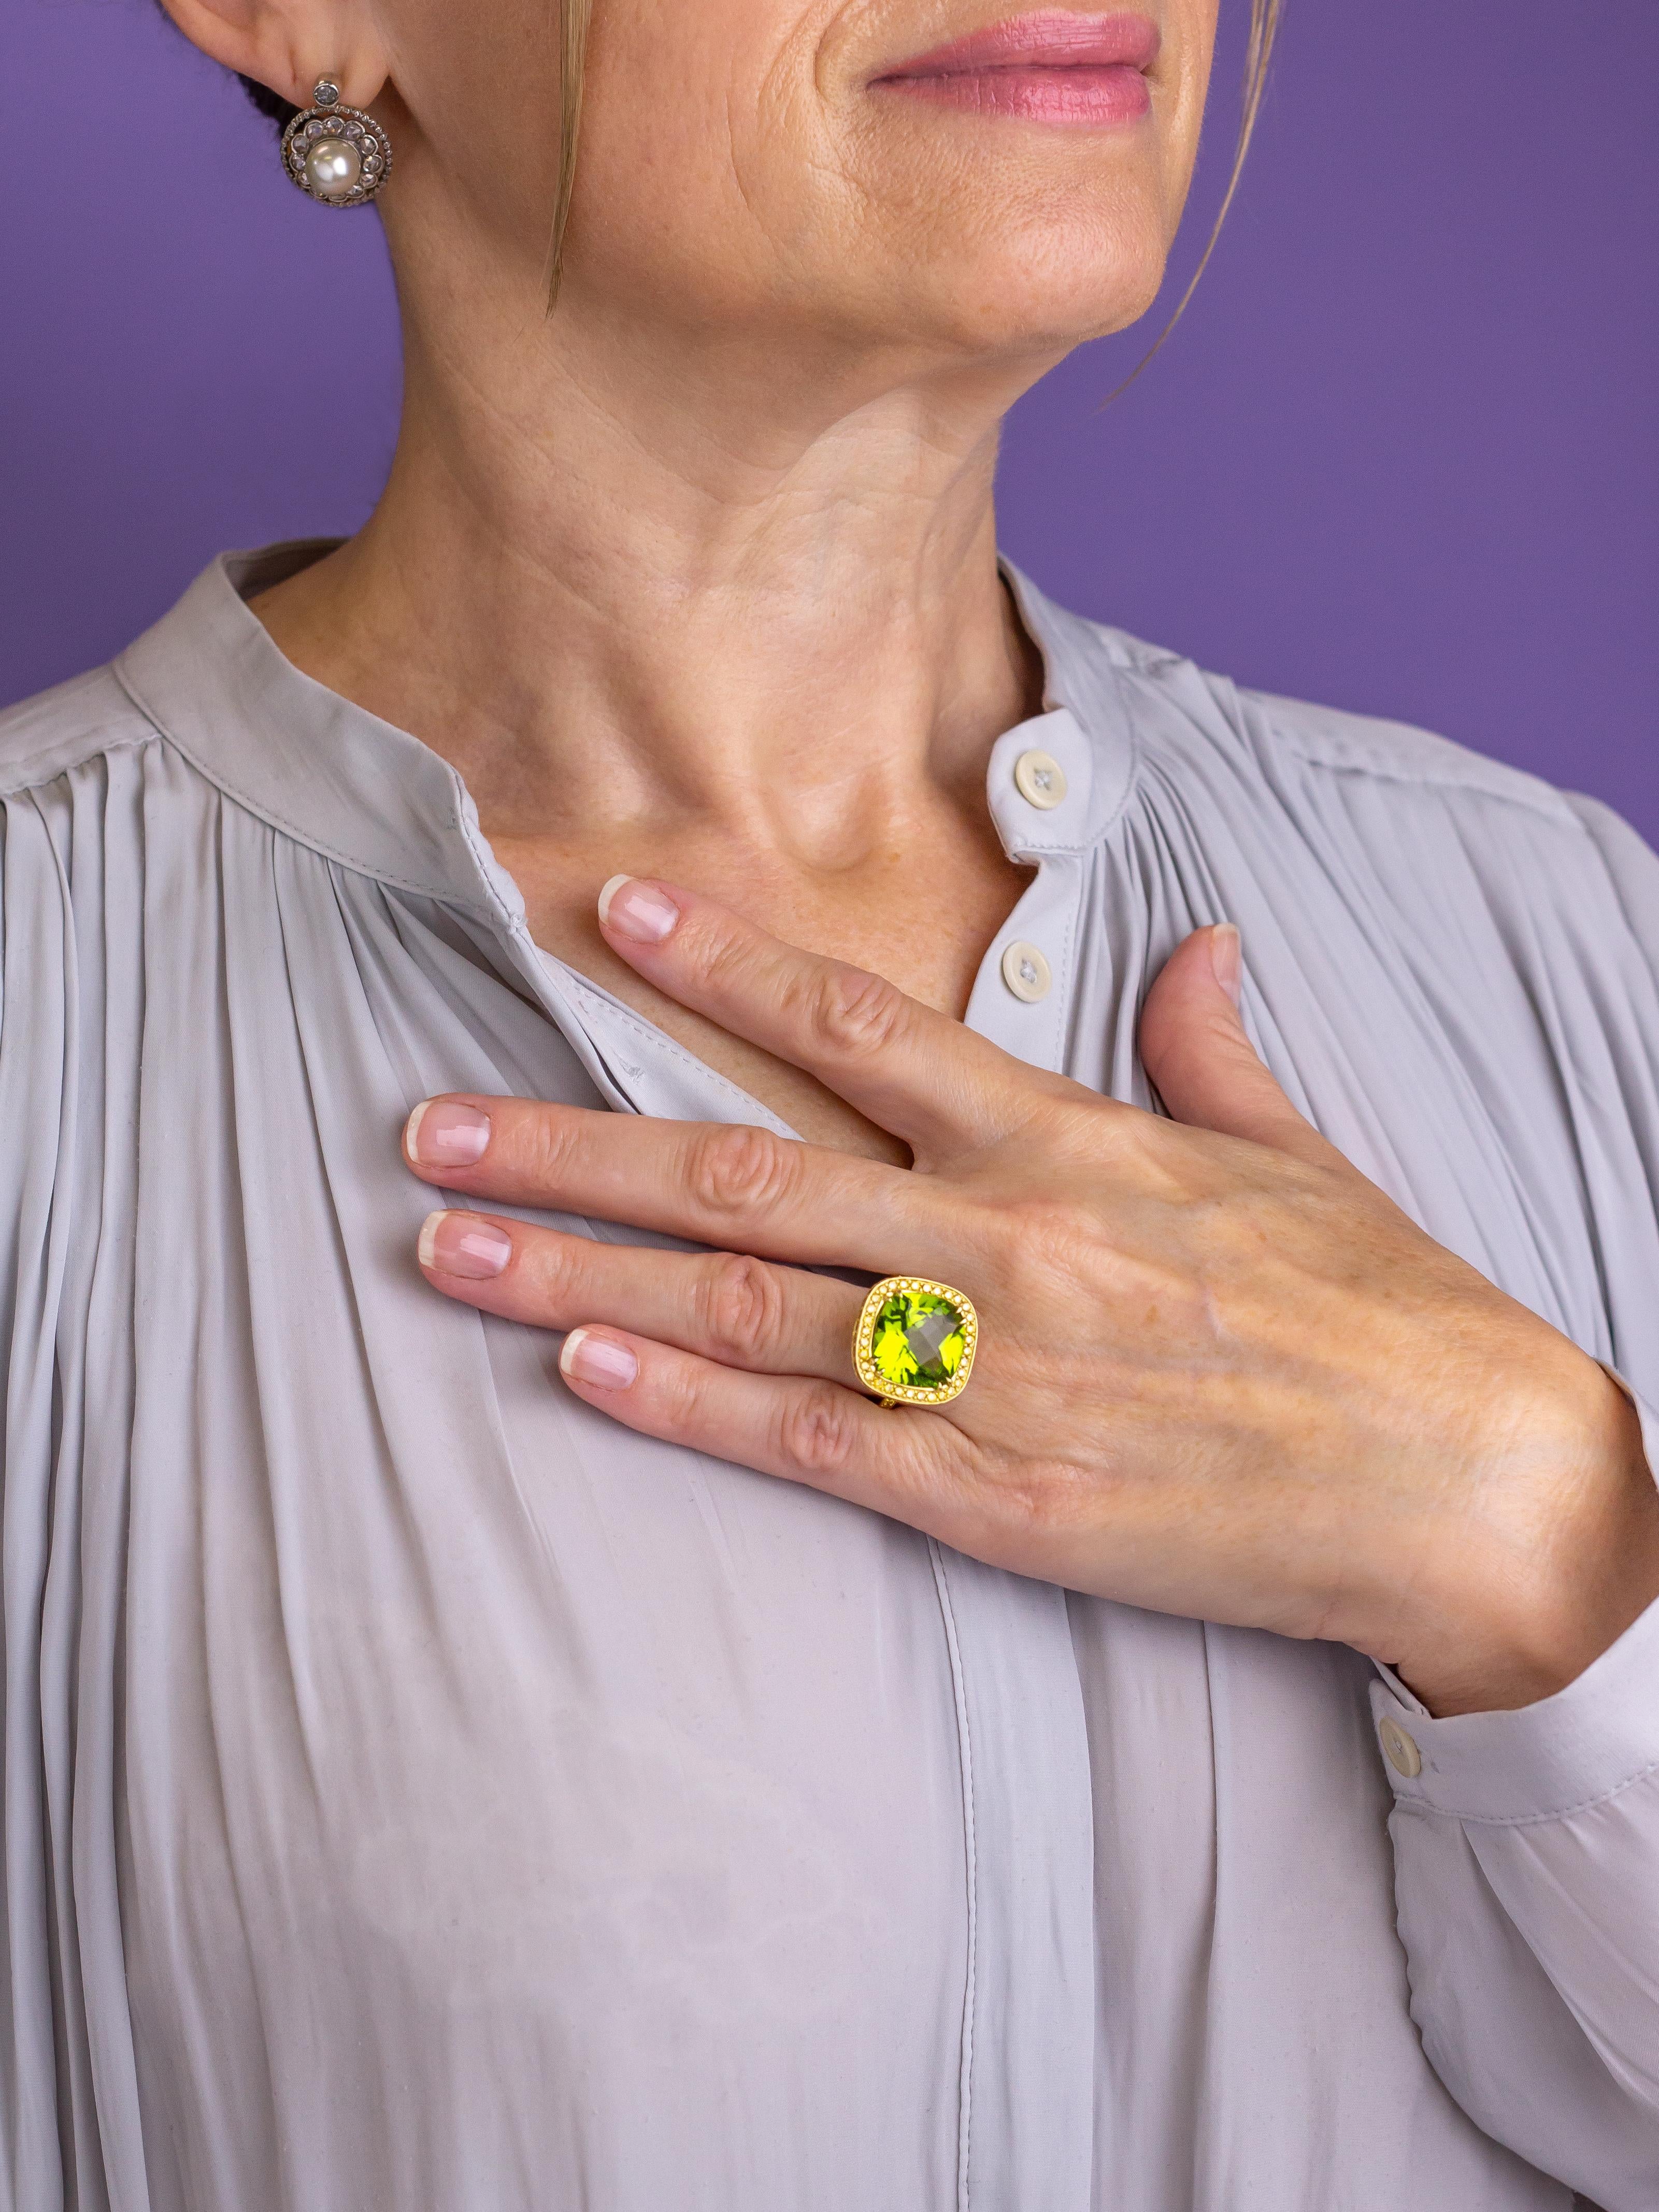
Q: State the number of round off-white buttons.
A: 3